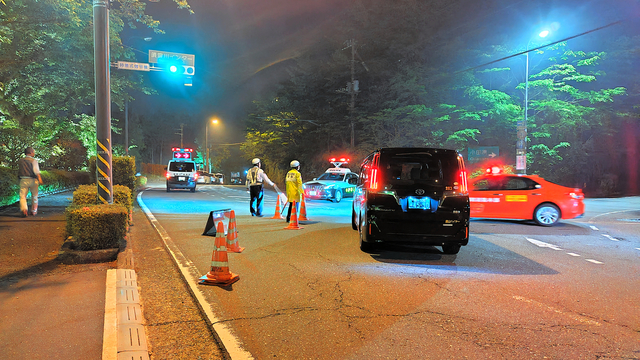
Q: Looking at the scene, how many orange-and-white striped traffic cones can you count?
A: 5